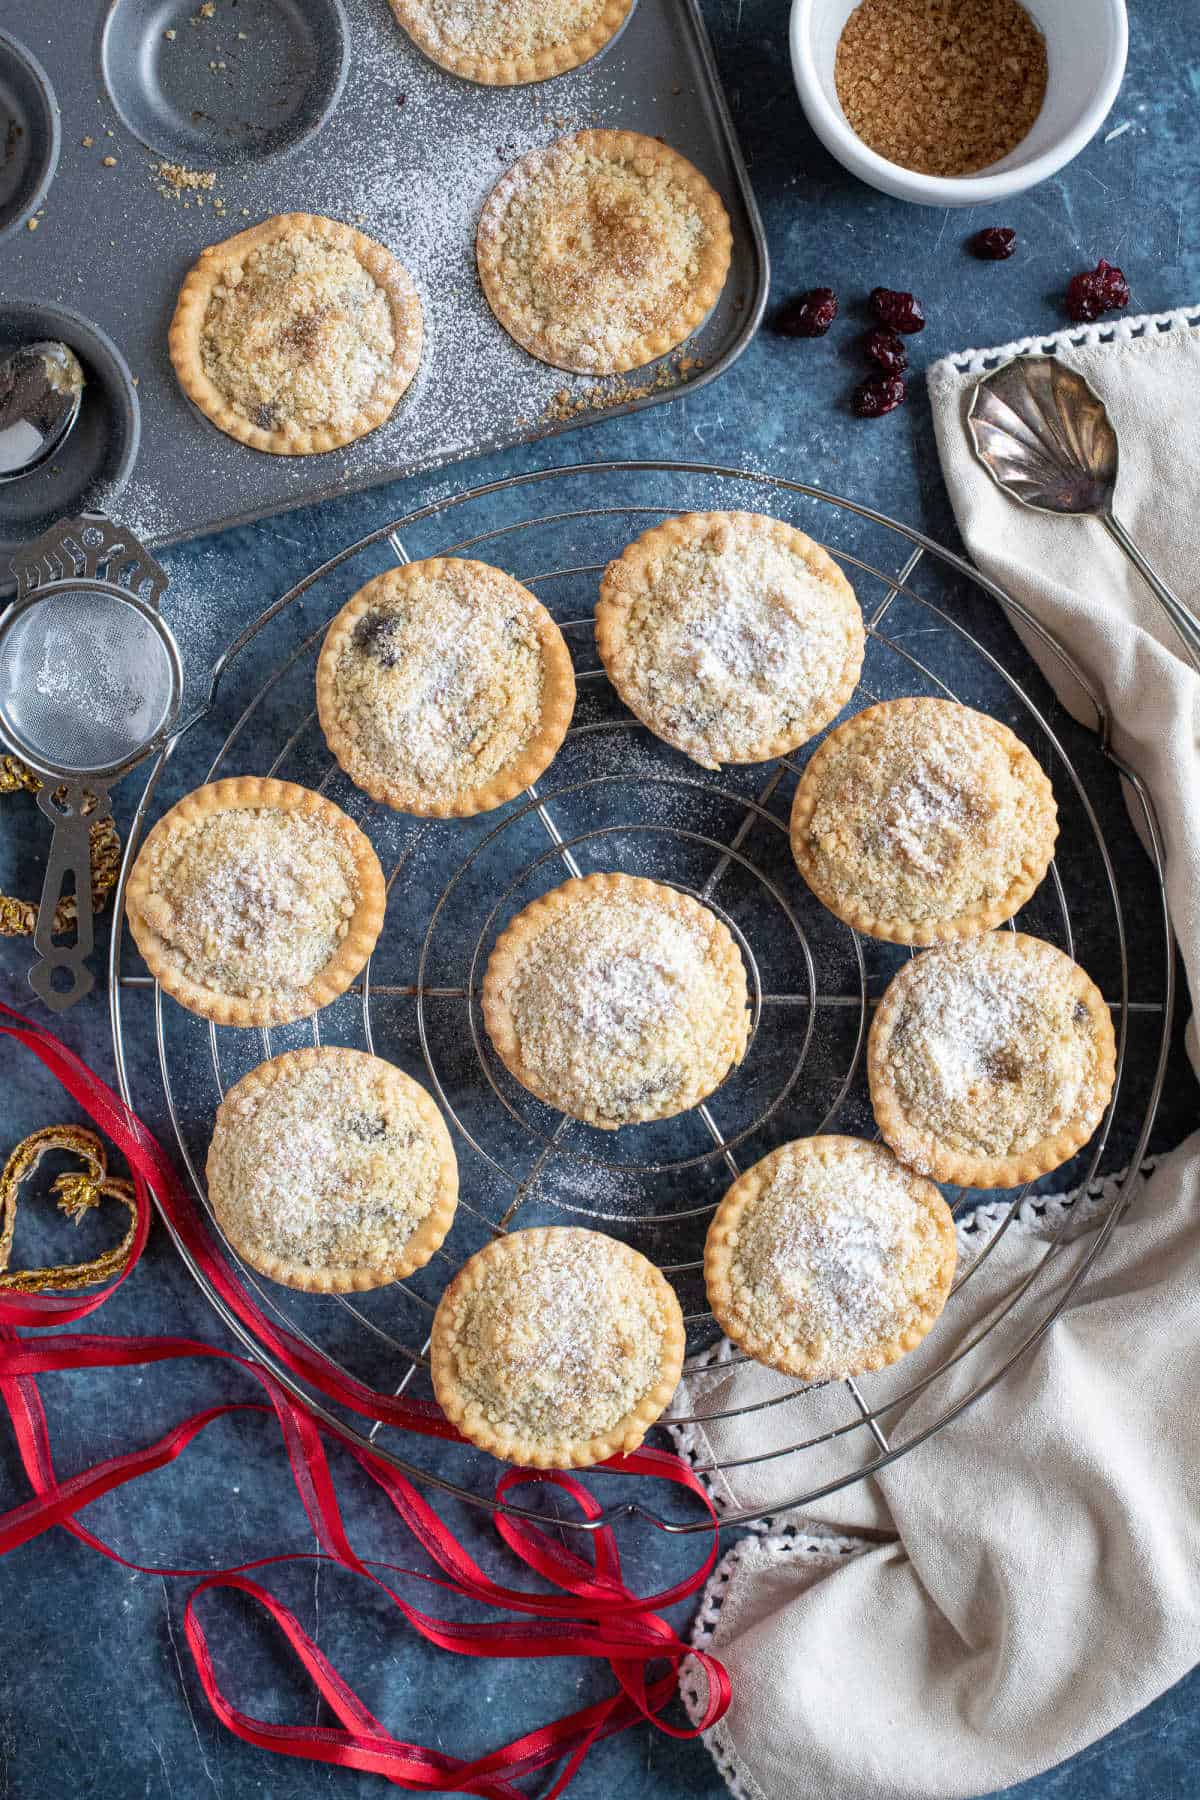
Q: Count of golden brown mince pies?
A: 12